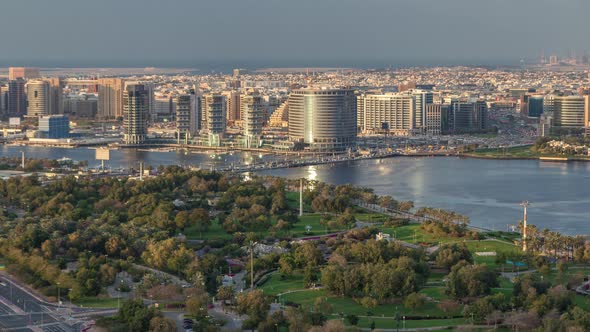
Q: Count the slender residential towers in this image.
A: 4